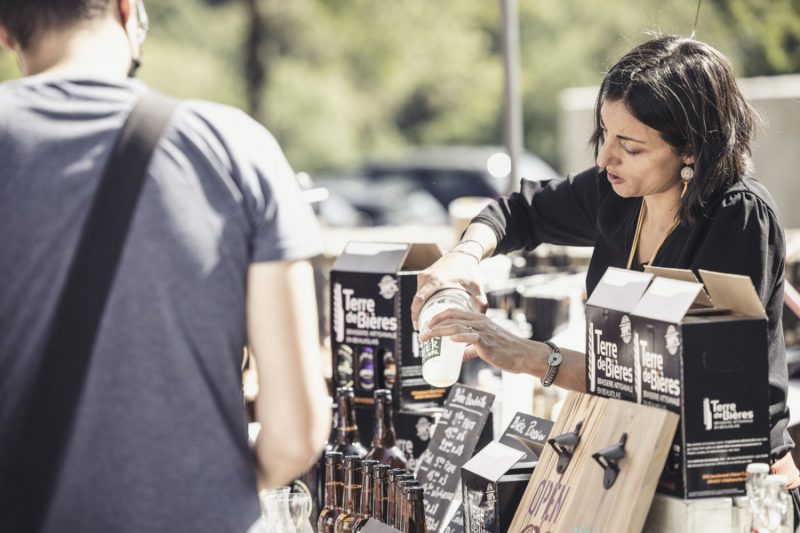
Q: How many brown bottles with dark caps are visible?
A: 10